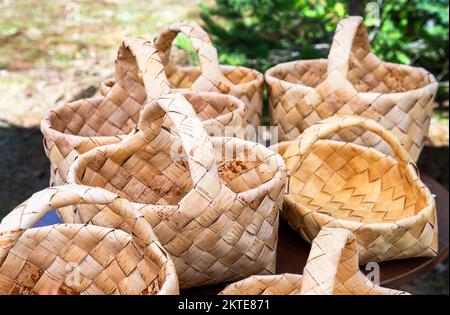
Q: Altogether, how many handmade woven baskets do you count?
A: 7